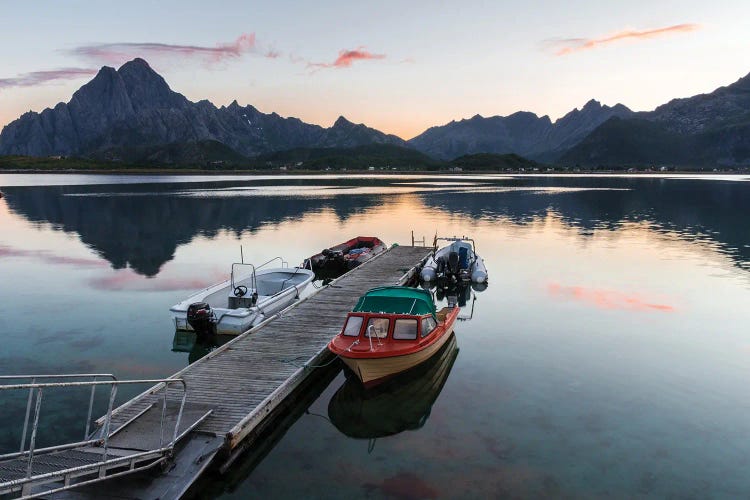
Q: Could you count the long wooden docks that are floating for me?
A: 1